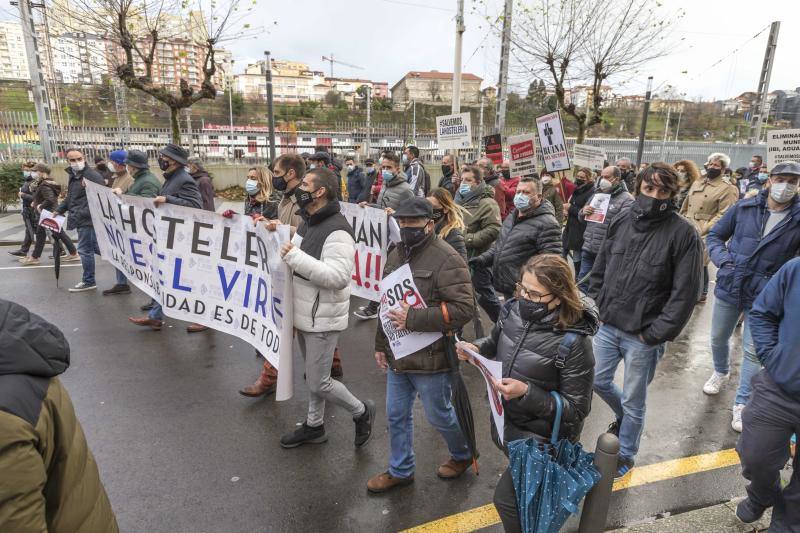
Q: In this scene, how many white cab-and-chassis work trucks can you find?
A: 0